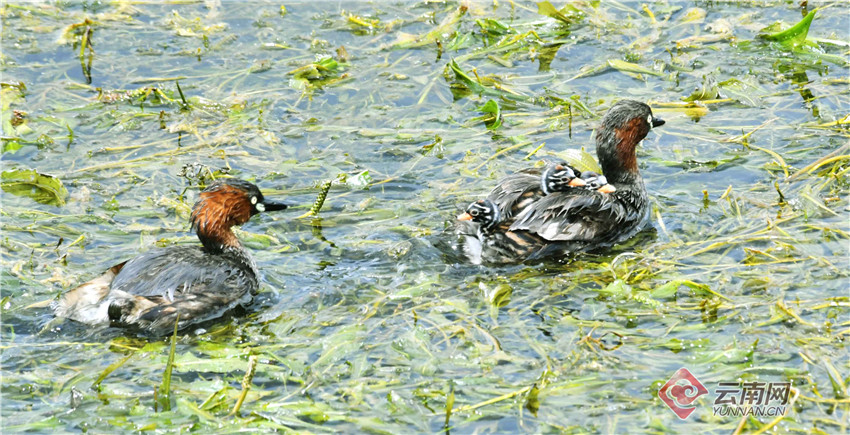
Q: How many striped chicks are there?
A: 3